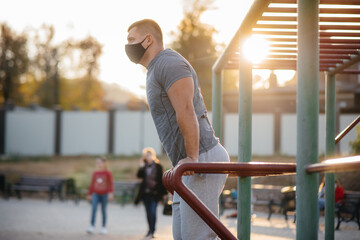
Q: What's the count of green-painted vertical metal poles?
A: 4